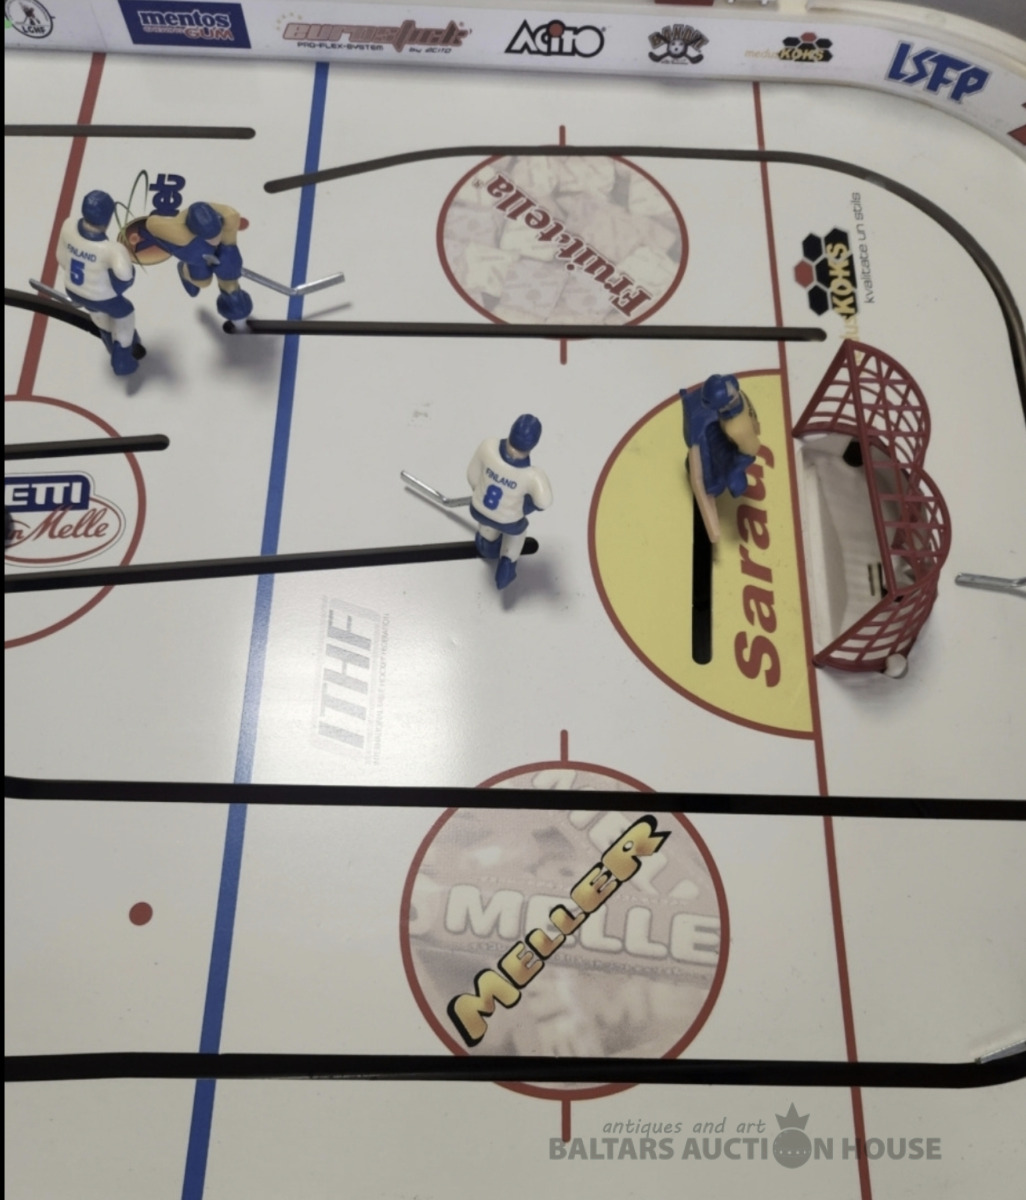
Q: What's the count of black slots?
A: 9